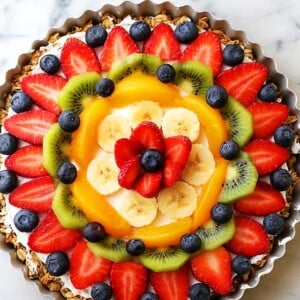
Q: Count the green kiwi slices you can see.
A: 10